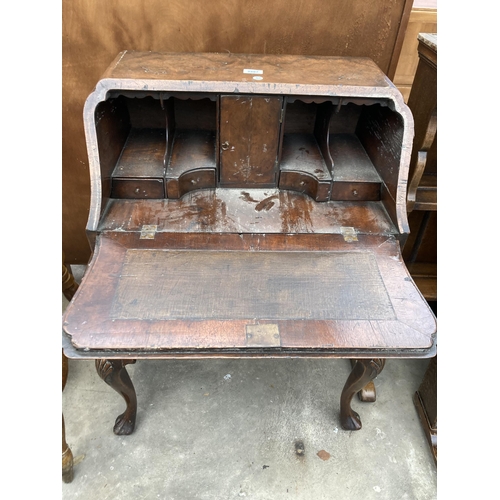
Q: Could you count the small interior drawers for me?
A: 4